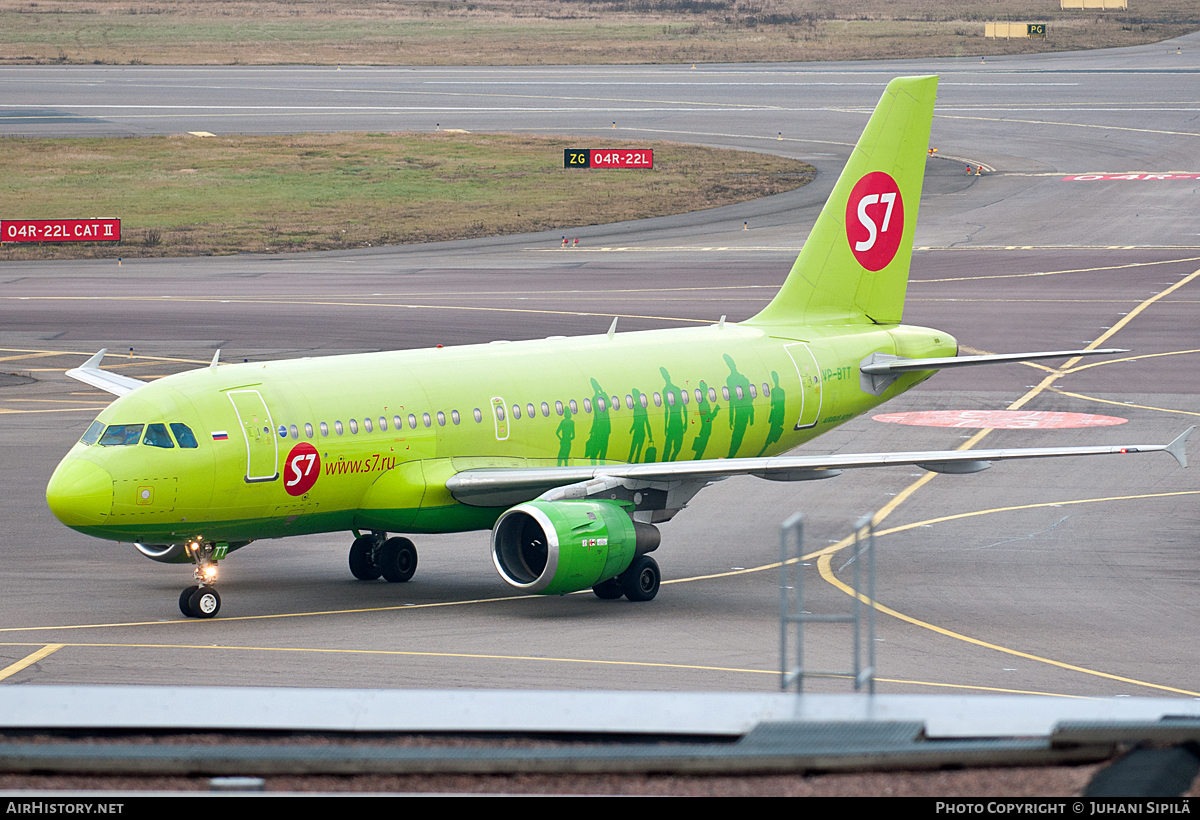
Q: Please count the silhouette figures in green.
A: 7